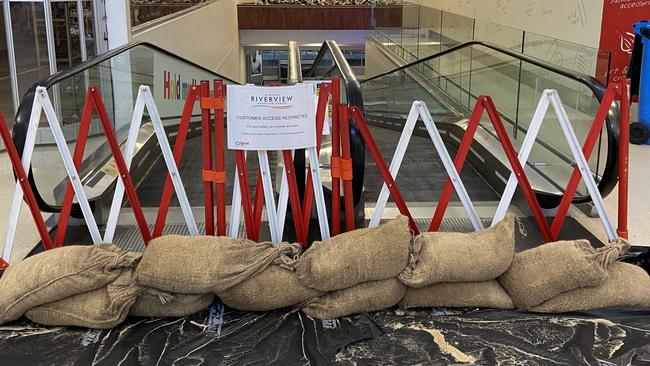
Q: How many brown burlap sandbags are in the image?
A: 11